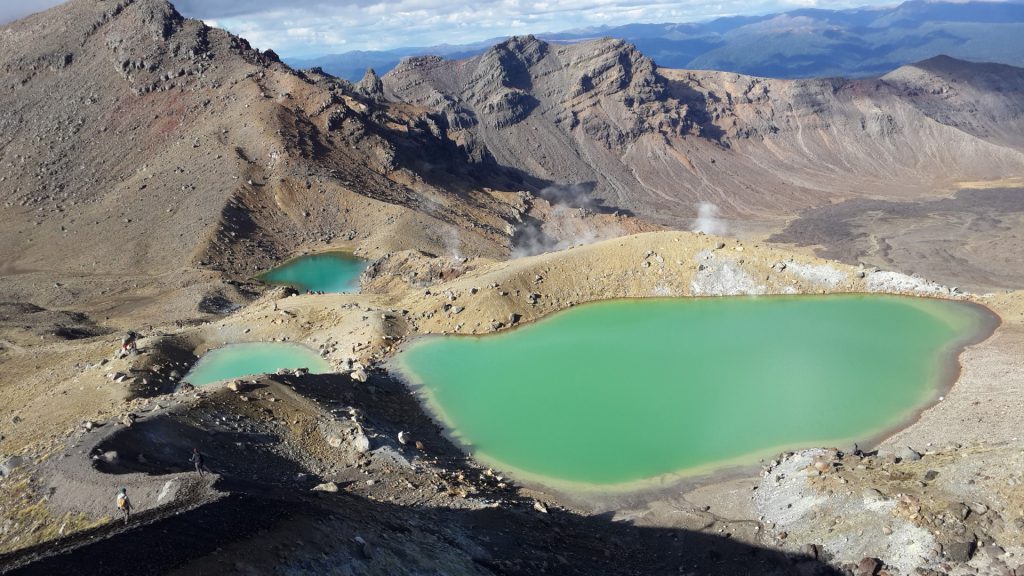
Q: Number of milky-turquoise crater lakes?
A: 3